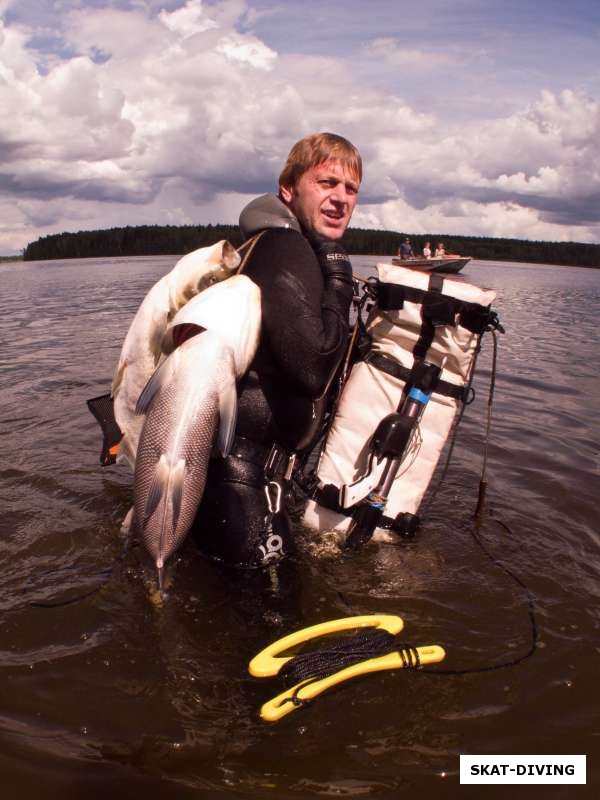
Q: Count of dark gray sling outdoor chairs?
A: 0